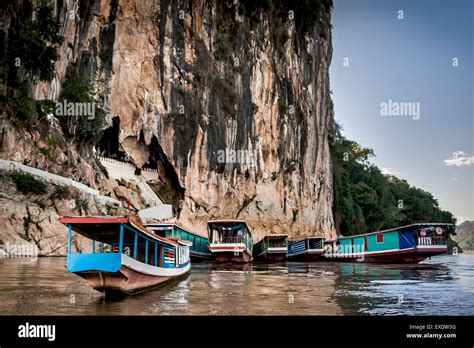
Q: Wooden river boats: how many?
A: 6